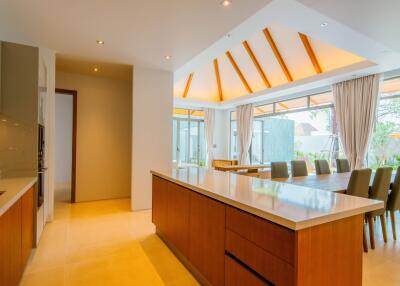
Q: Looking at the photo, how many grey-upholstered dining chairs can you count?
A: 7